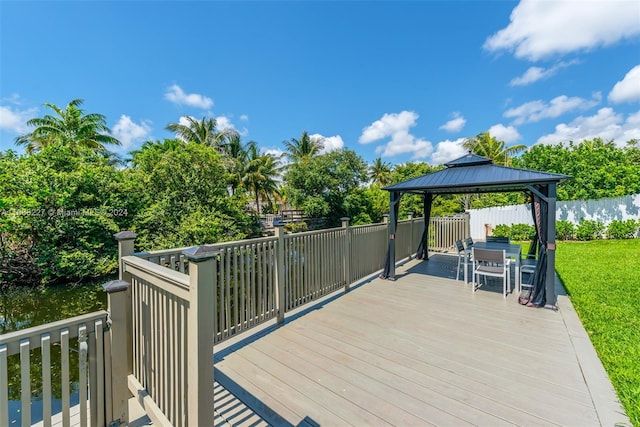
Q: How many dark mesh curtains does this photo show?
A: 4